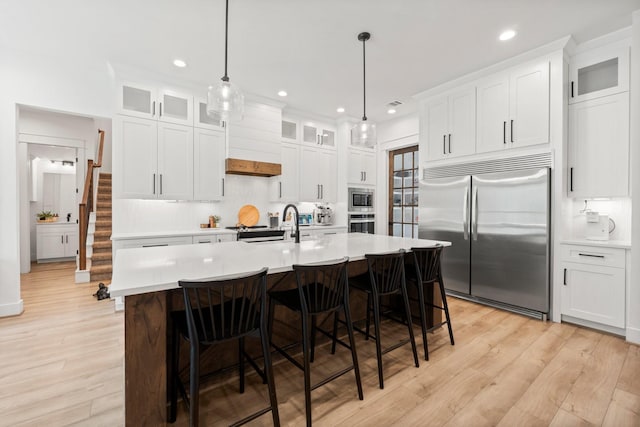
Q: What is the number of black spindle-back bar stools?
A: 4